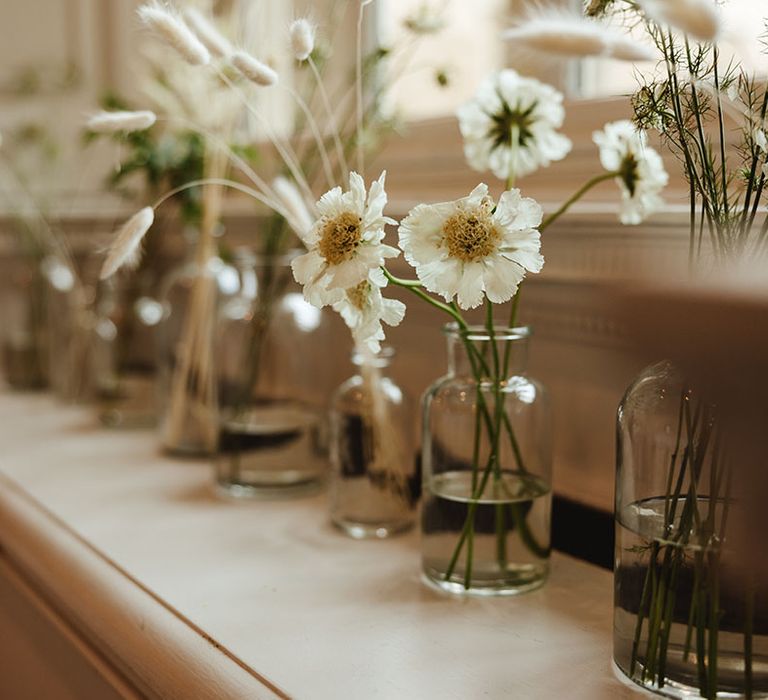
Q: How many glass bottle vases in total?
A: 8